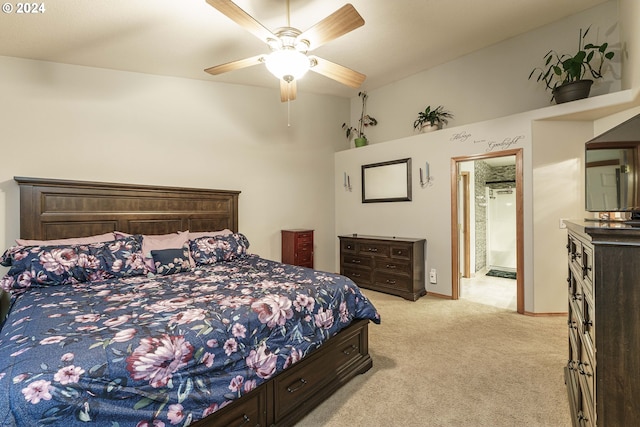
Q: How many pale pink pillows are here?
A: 3